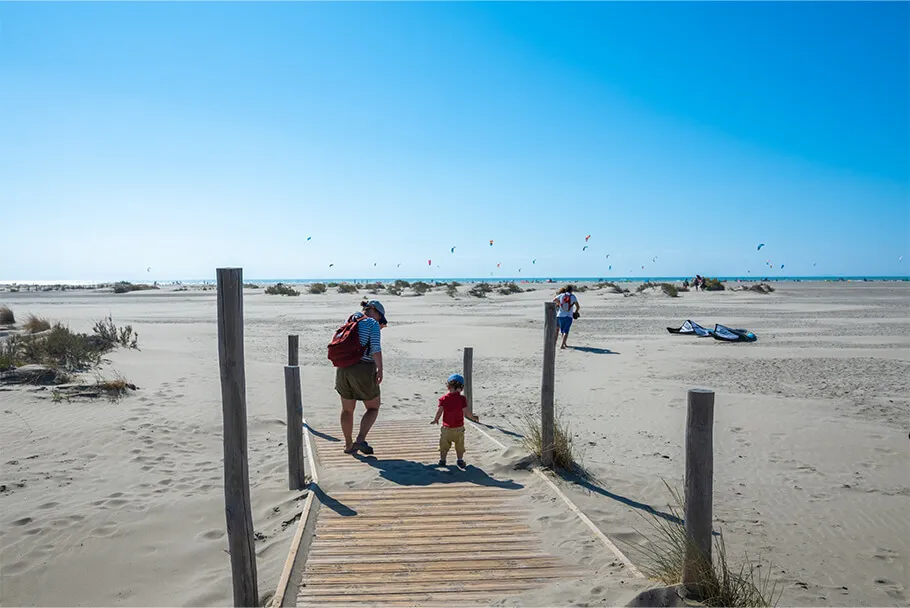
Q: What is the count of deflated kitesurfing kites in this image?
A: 2